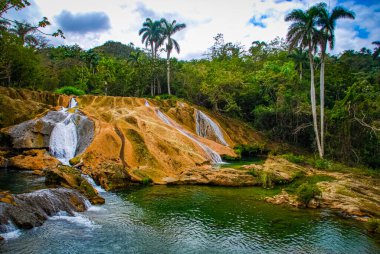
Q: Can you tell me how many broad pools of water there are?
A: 1